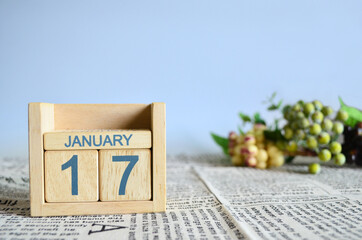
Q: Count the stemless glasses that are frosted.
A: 0